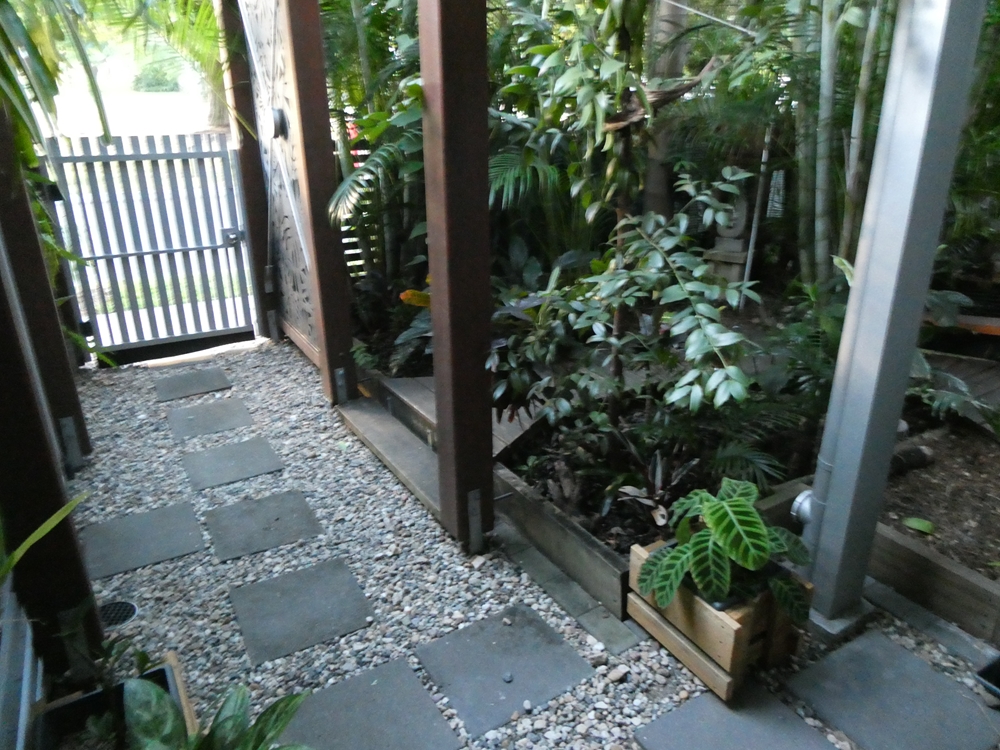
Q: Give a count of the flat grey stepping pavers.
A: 10